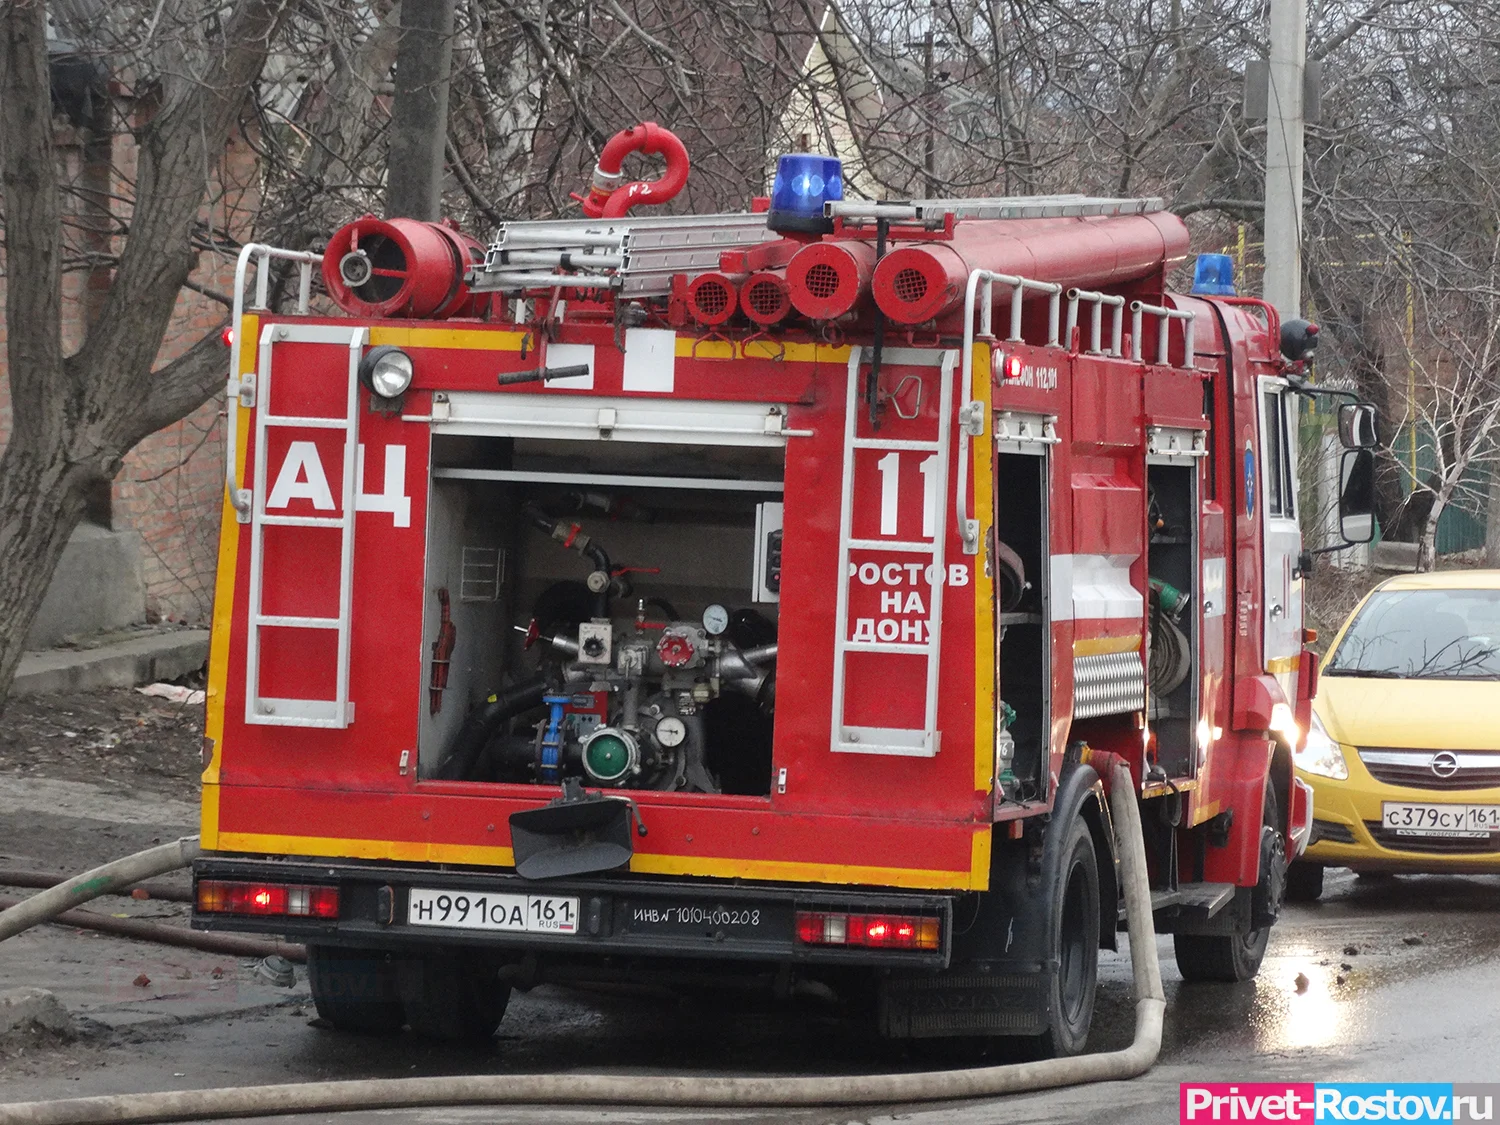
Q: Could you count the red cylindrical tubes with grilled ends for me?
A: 4